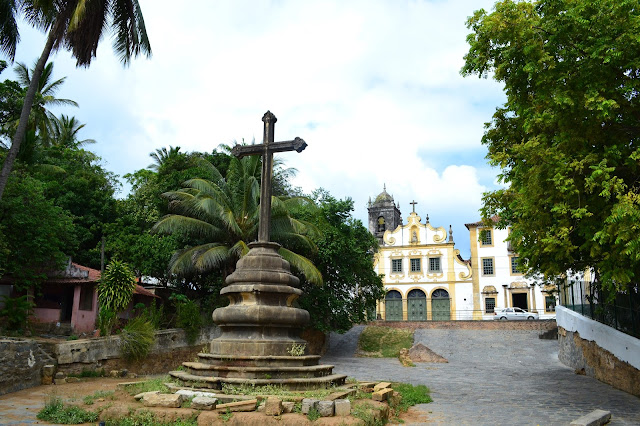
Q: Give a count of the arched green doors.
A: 3